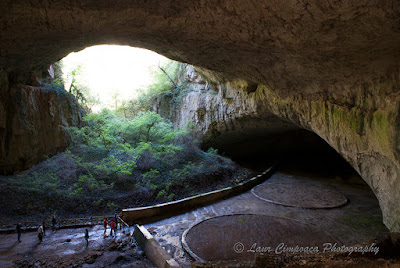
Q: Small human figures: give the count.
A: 8